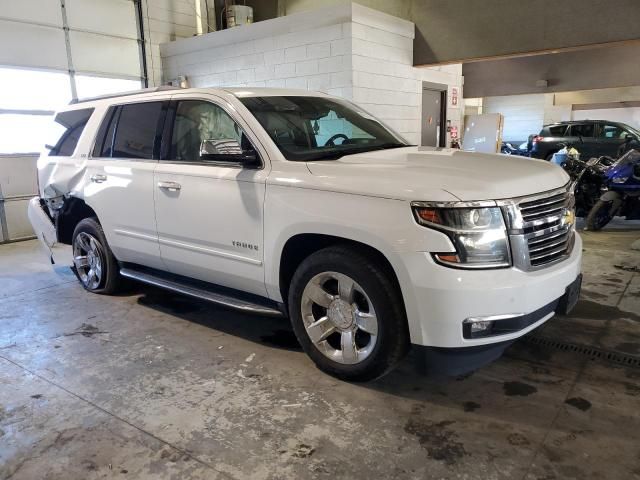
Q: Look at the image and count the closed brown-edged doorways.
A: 1